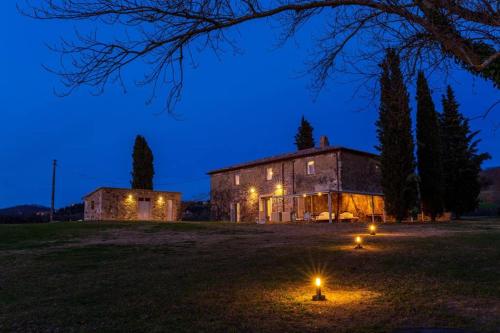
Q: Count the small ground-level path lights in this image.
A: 3